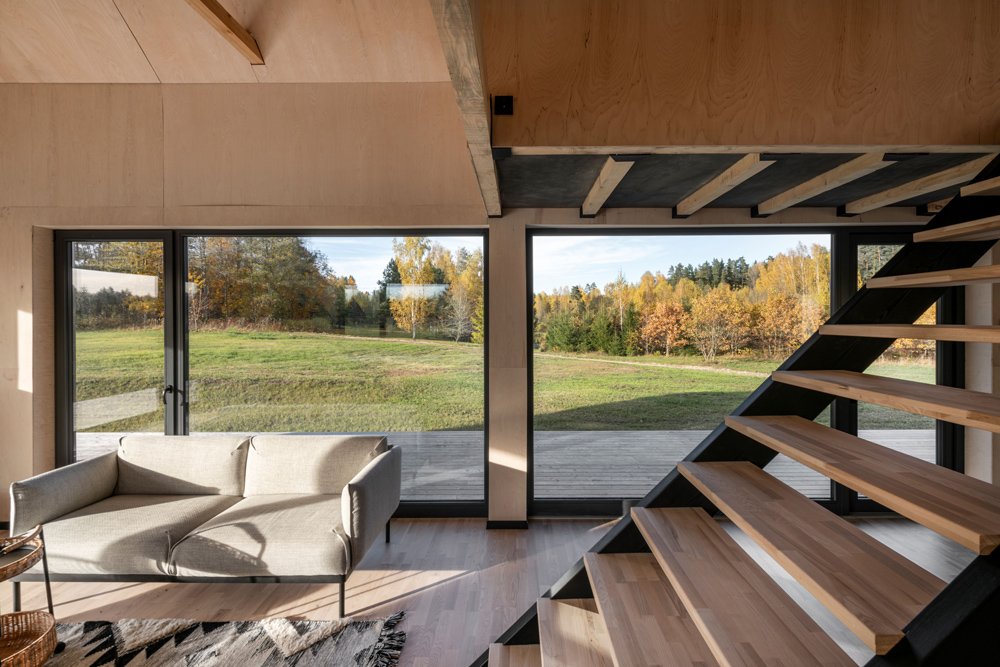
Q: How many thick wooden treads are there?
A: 11